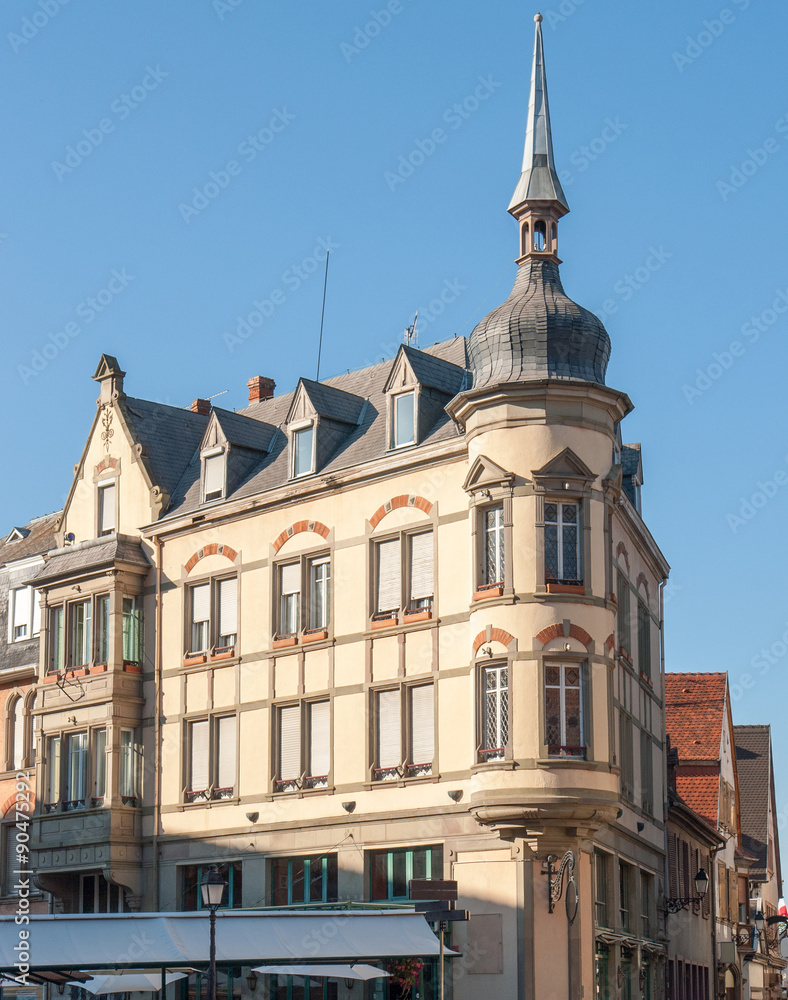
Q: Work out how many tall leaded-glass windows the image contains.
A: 4